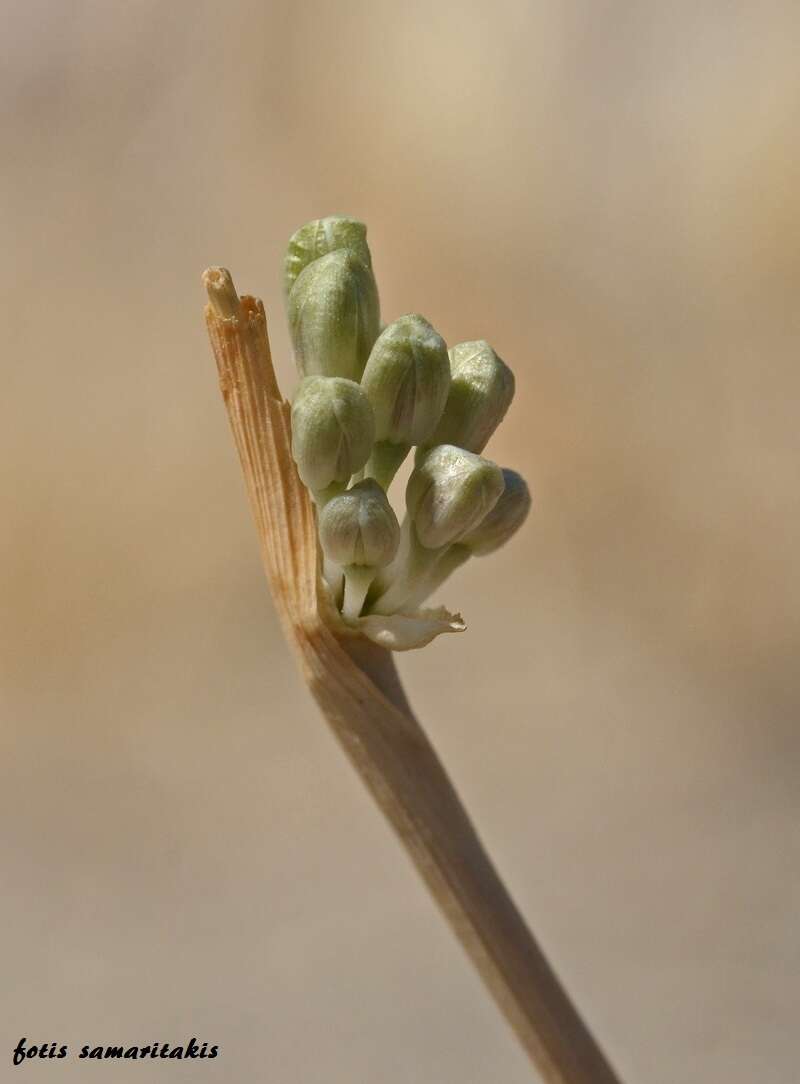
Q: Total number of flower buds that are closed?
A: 8